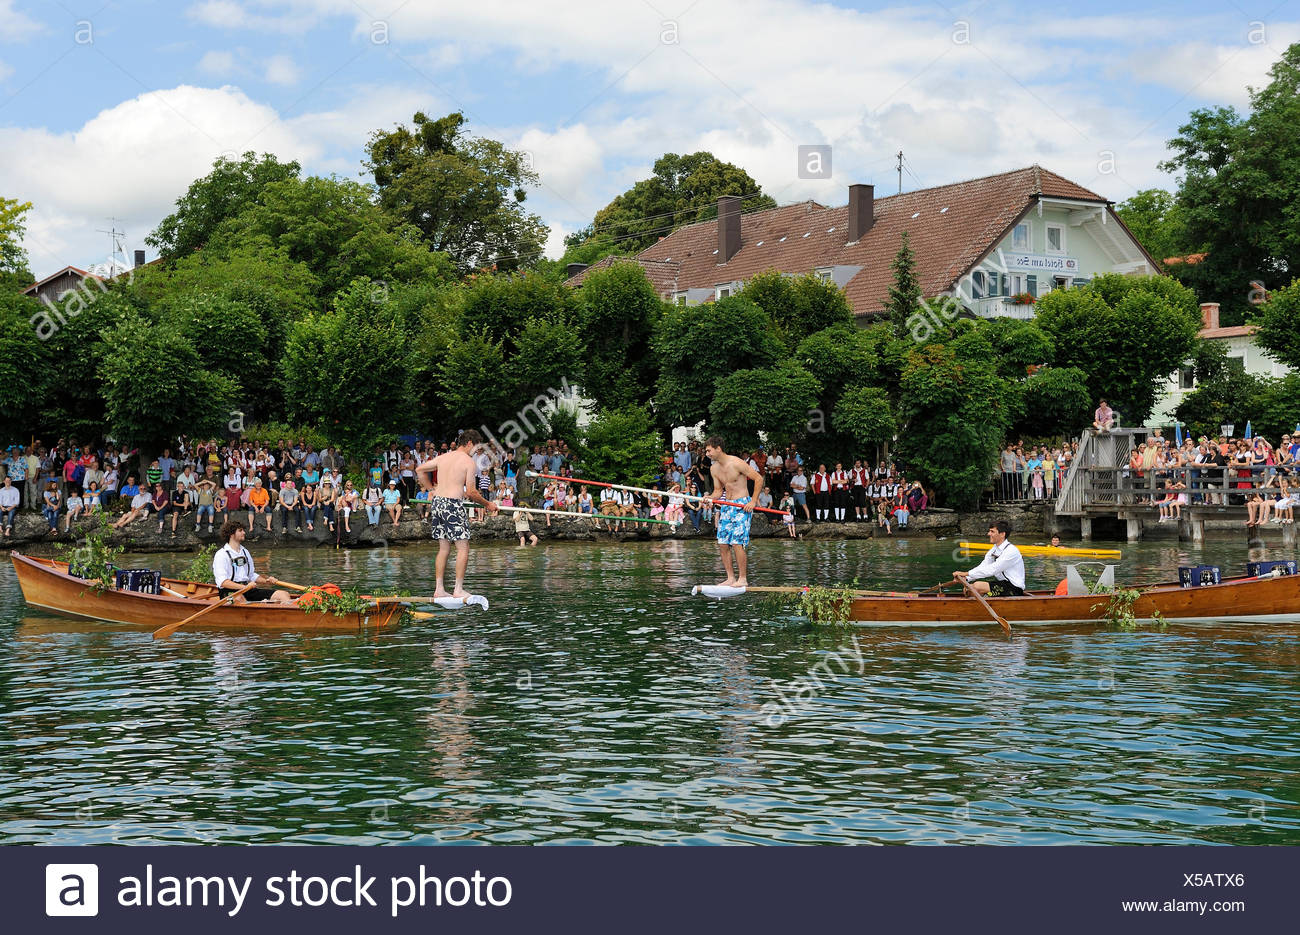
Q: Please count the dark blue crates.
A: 4